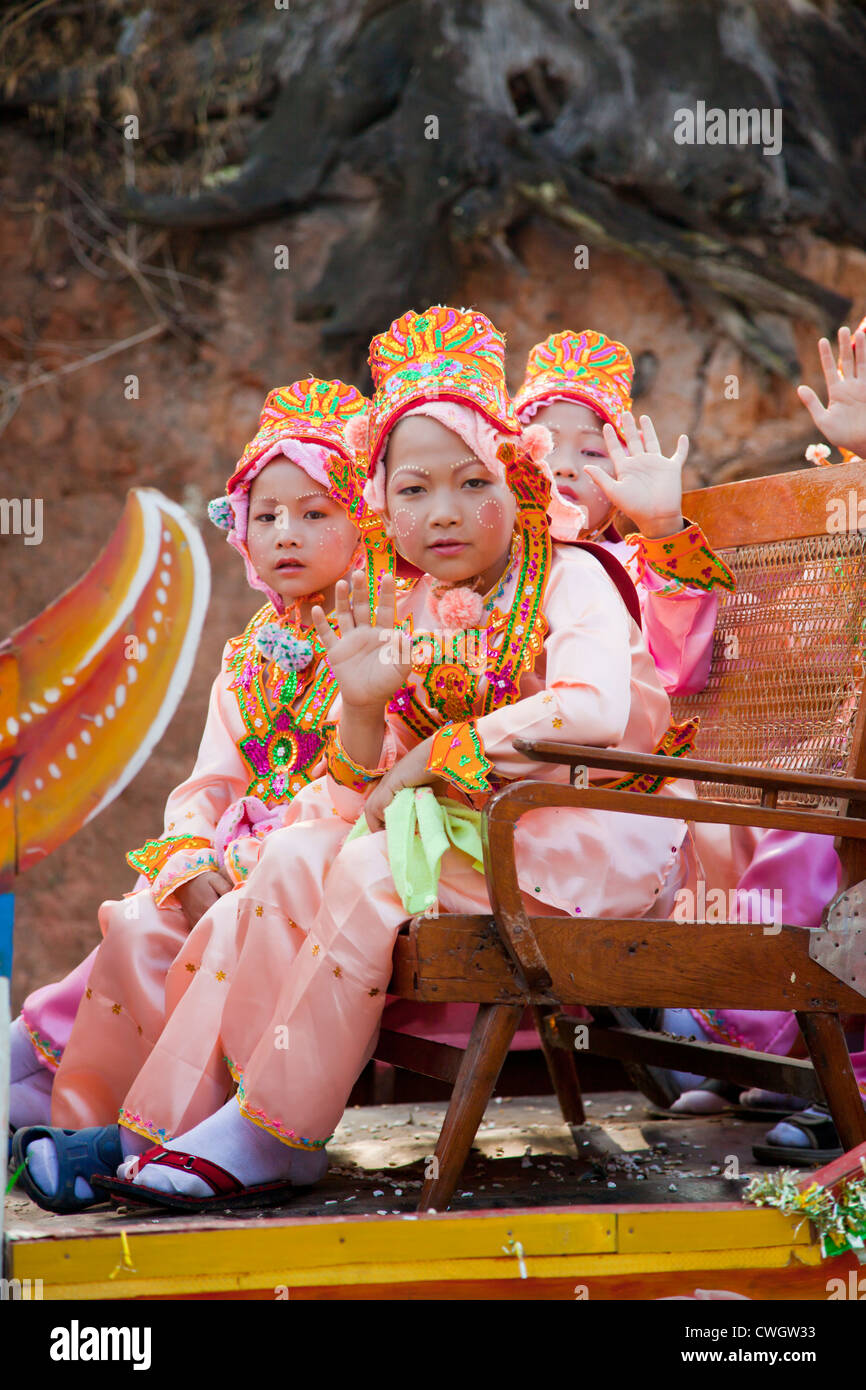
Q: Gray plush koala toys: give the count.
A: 0